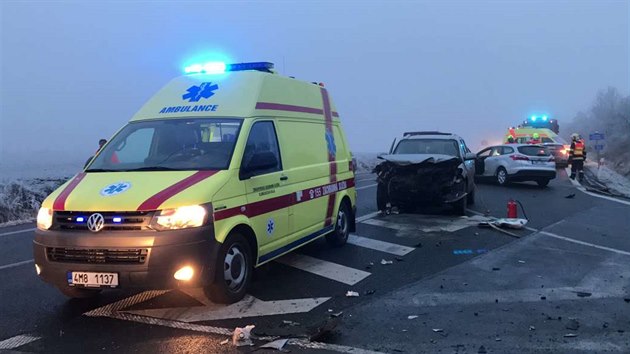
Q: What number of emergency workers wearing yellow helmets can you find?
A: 2